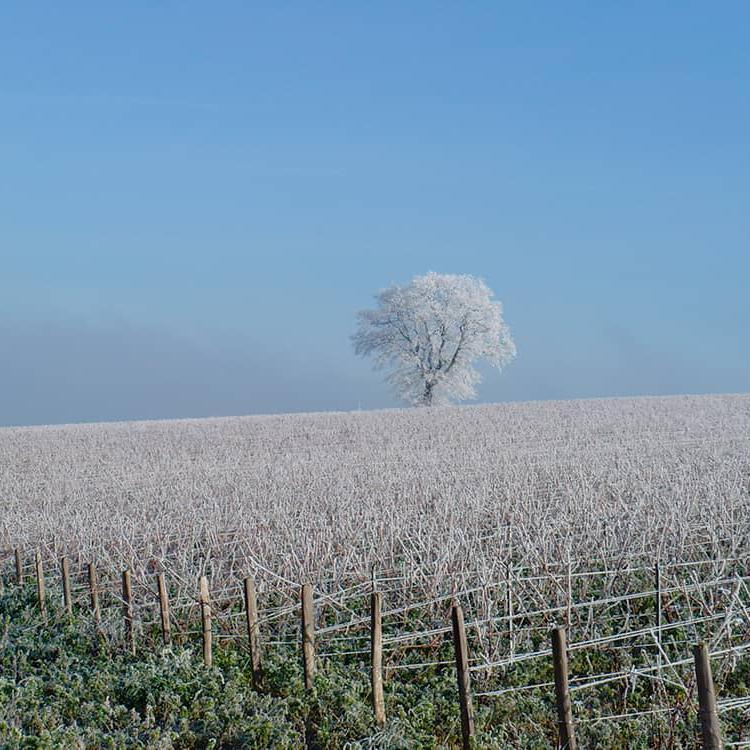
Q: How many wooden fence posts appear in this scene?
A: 13